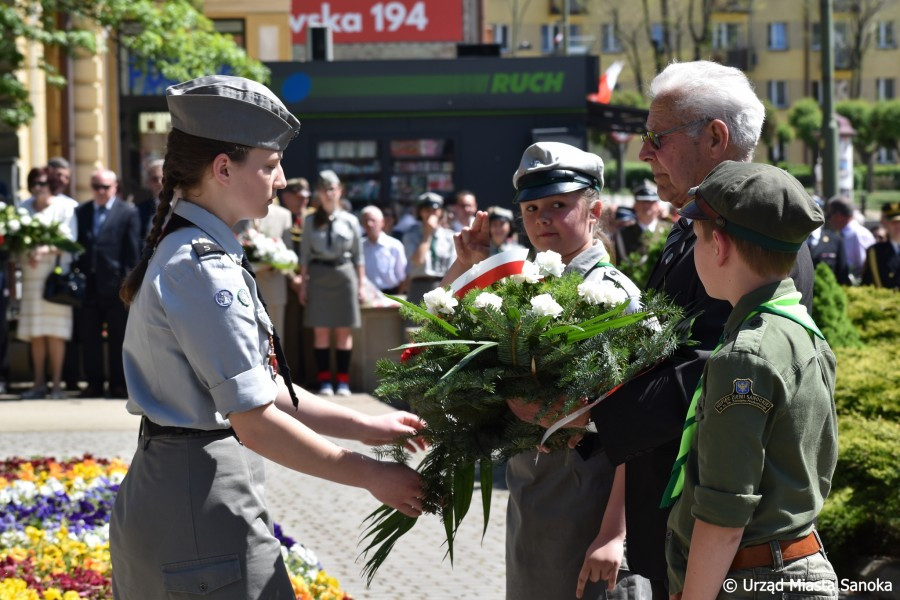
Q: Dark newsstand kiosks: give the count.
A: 1